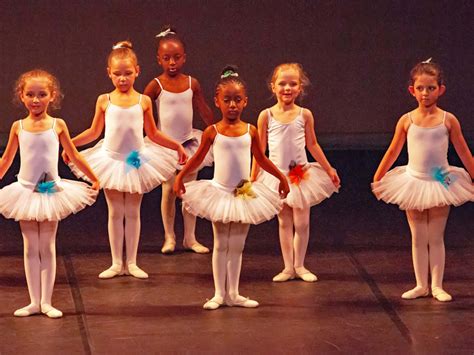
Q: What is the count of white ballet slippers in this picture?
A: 12